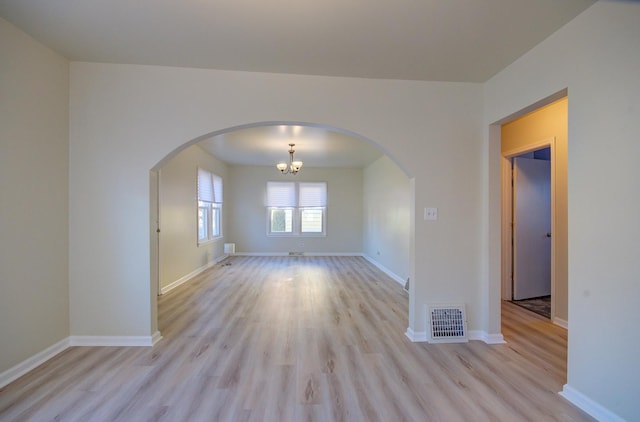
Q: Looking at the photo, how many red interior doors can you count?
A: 0